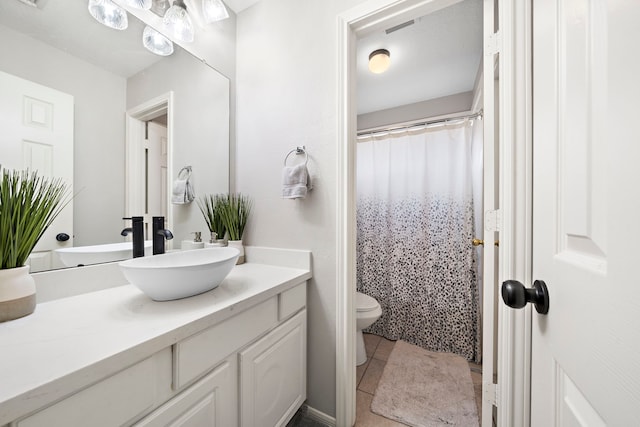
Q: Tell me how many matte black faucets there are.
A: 1